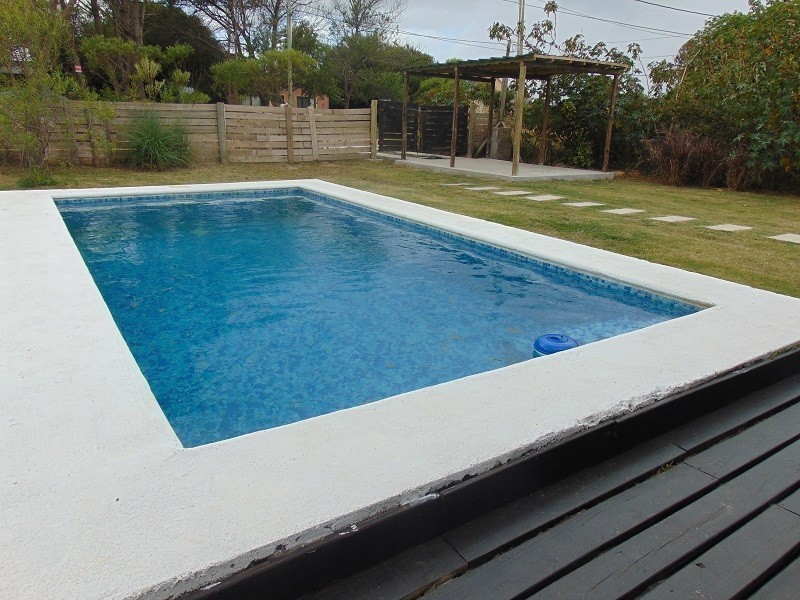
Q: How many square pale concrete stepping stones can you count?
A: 9